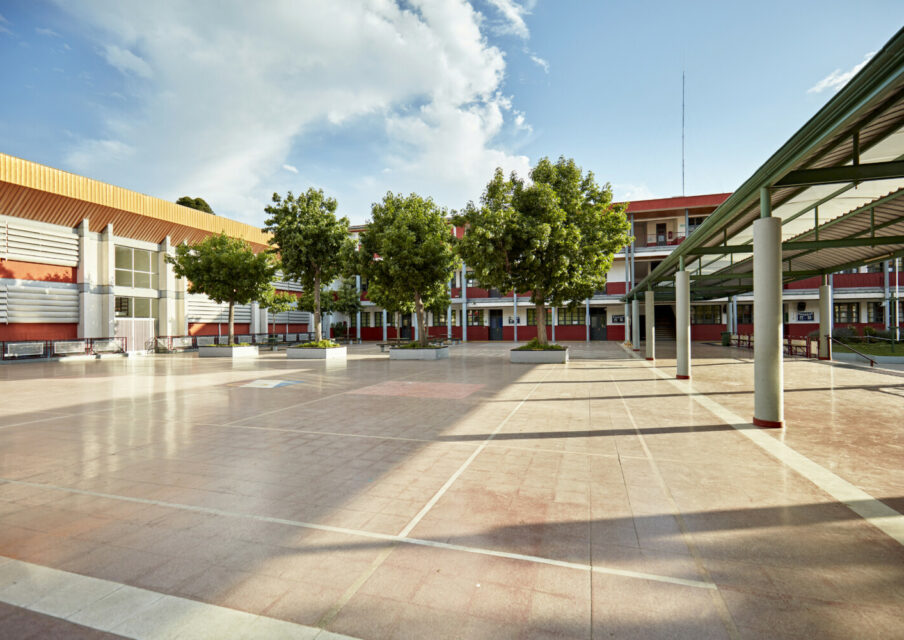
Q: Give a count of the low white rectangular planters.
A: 4